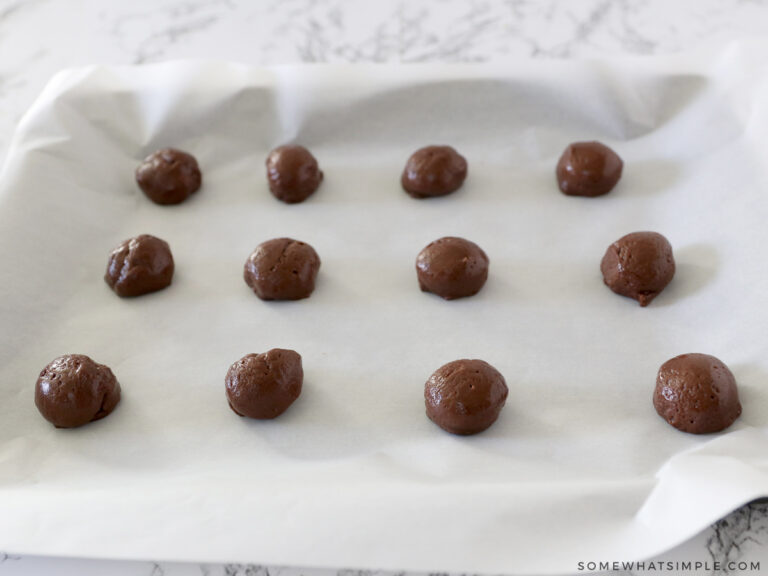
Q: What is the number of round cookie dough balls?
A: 12